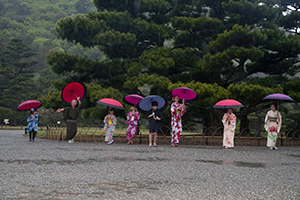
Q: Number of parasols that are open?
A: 8